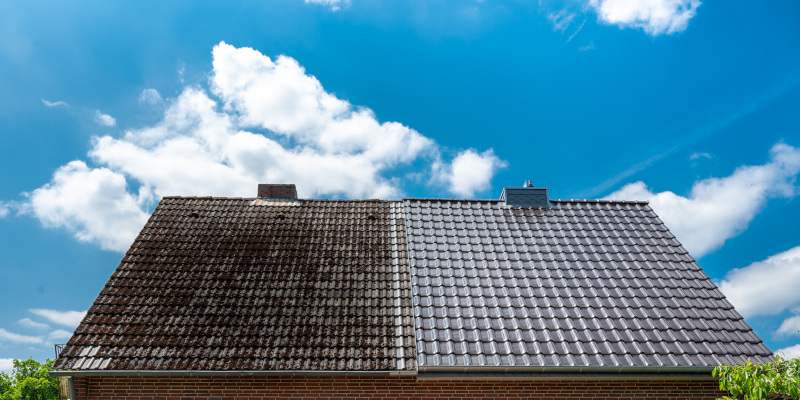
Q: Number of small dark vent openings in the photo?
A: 3